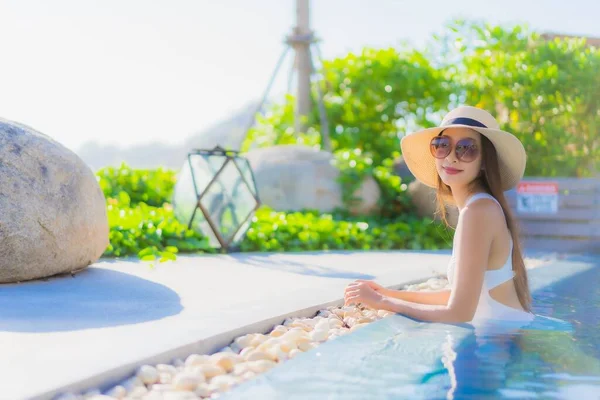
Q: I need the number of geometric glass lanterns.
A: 1